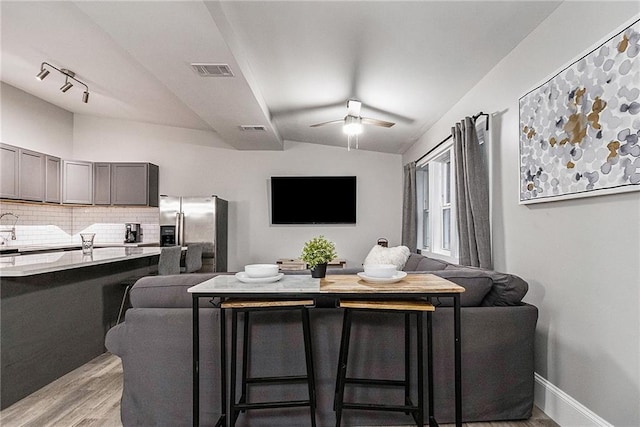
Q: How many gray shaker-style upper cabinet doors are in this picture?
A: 6